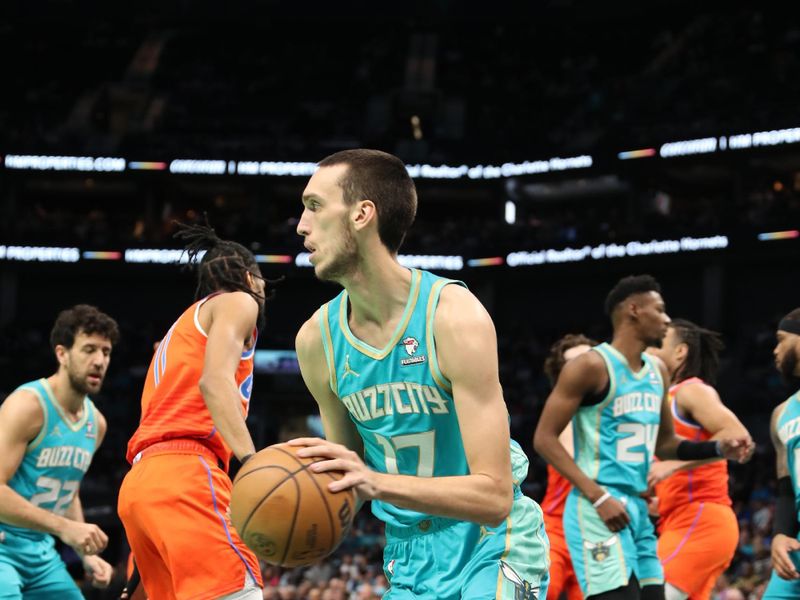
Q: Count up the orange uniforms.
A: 3